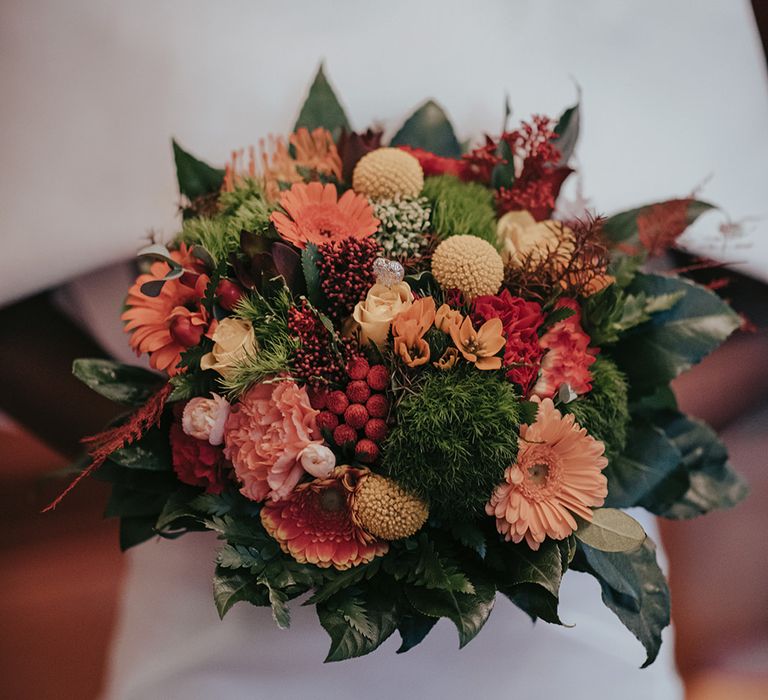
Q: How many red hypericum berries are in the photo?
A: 11